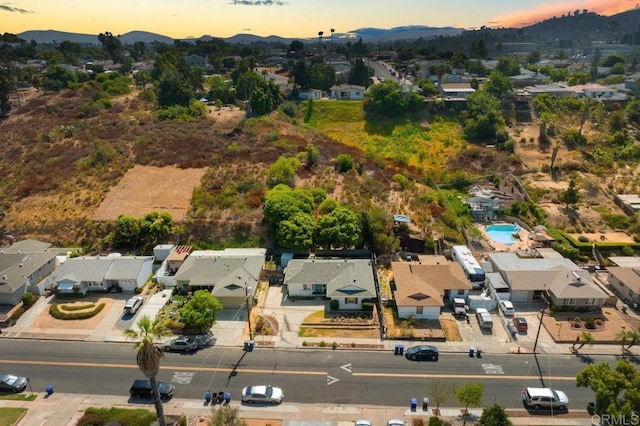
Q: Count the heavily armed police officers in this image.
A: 0